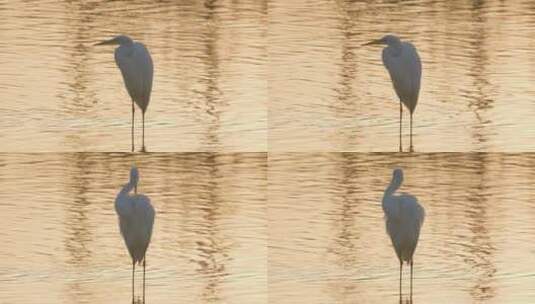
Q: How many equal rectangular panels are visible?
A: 4